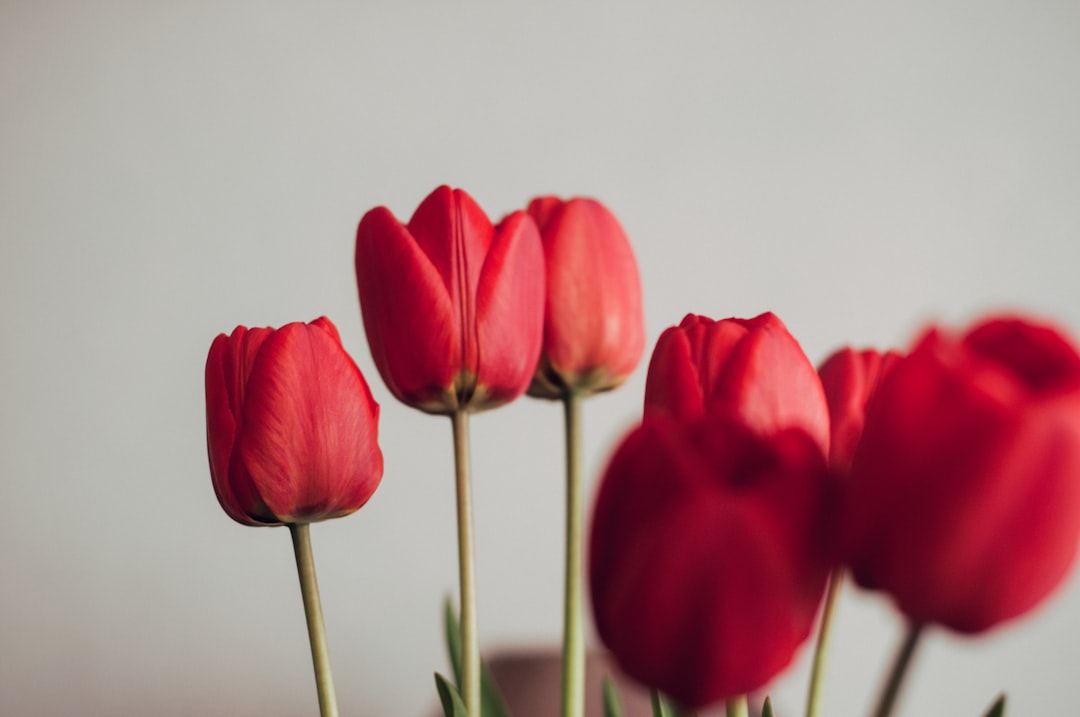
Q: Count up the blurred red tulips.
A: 2